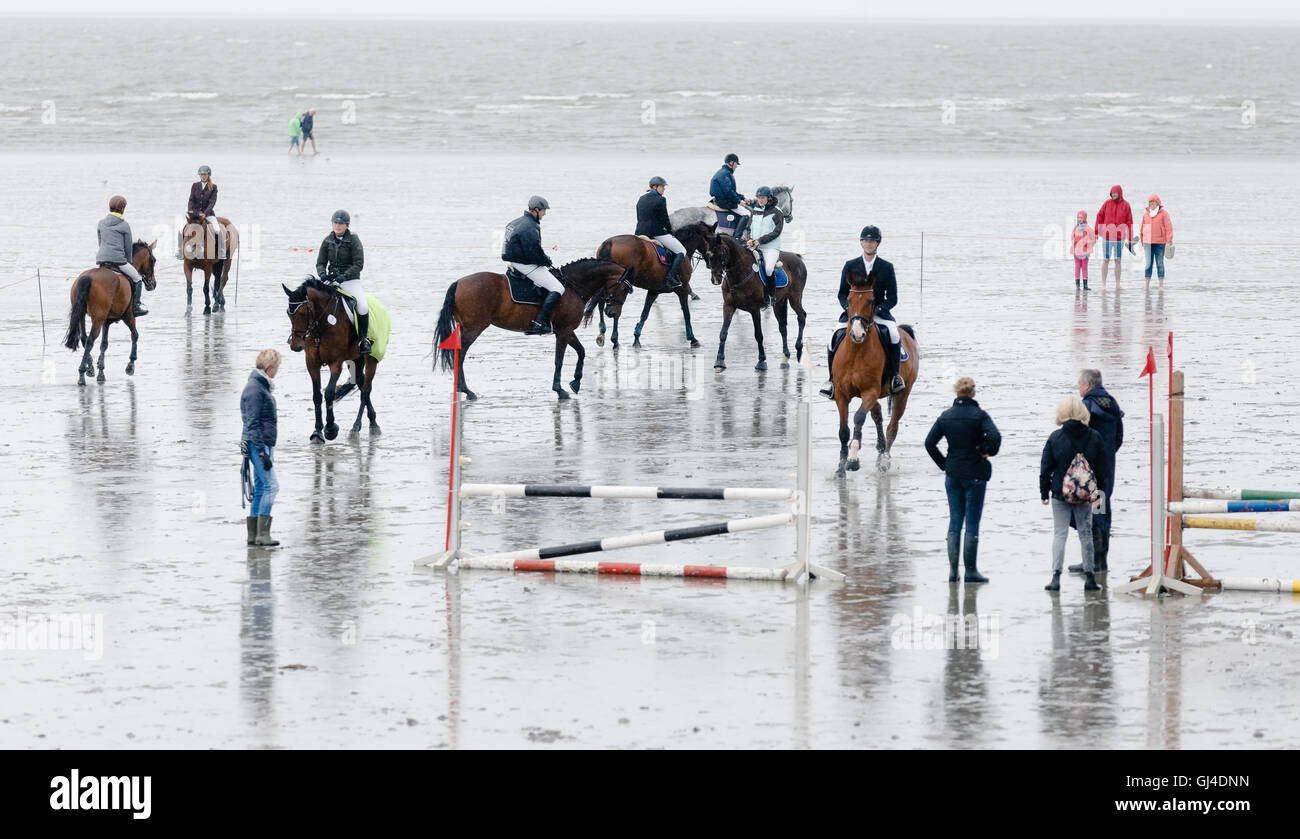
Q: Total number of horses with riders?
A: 8